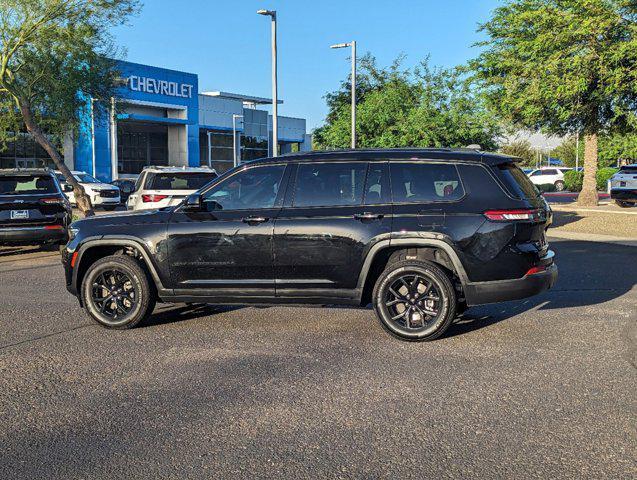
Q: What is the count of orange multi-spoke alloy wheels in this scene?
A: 0